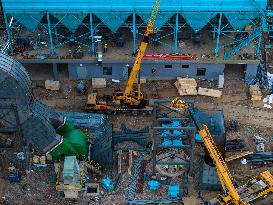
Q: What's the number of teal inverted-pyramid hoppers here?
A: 6